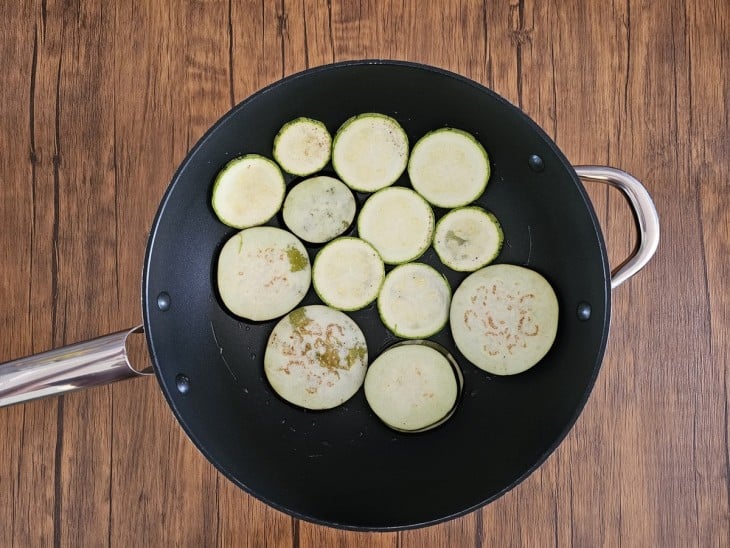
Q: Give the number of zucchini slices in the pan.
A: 8